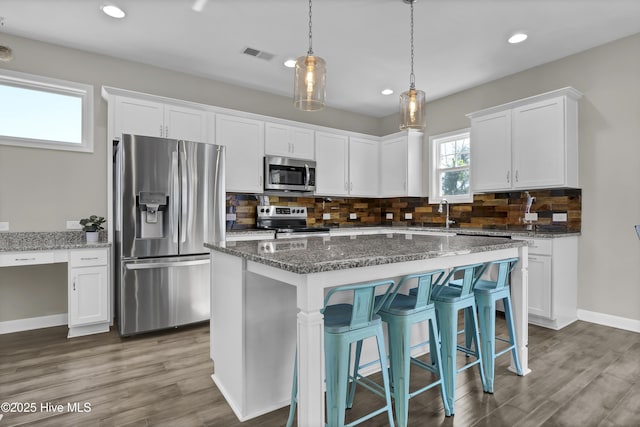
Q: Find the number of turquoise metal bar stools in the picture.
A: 4